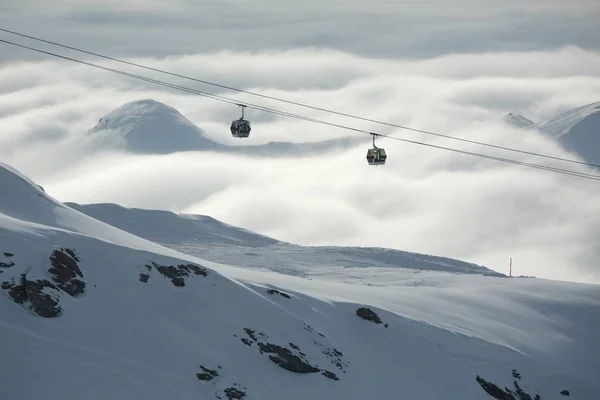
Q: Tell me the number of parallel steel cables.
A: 3